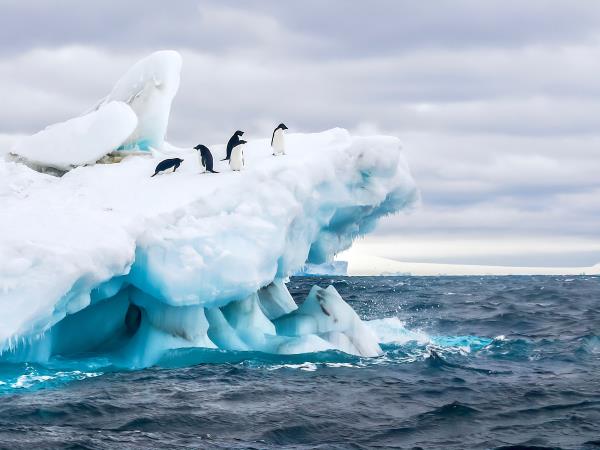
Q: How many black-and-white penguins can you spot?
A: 5